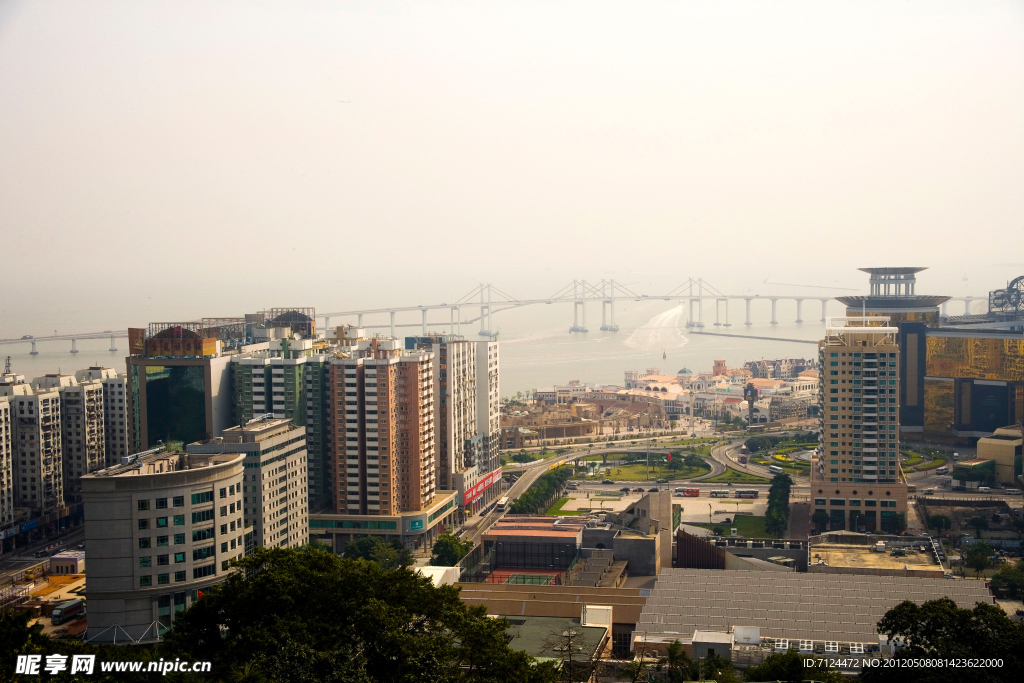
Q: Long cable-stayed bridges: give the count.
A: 1